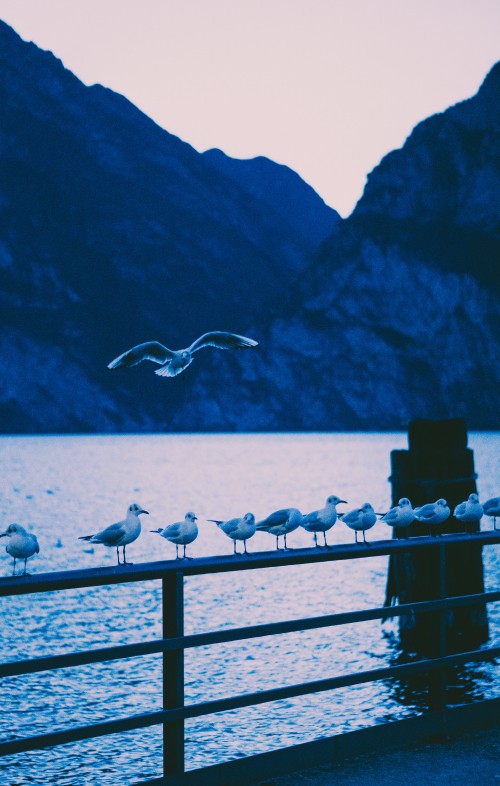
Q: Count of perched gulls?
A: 11